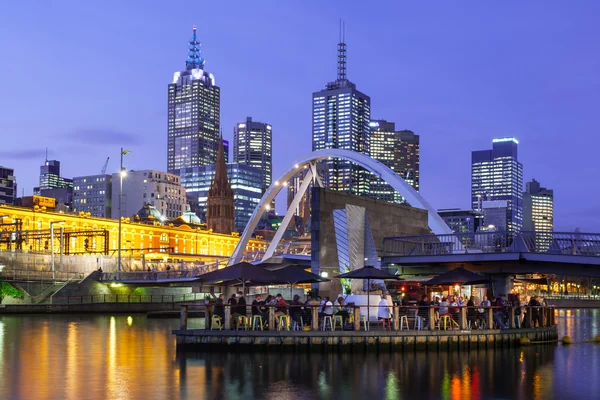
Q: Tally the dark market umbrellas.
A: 4